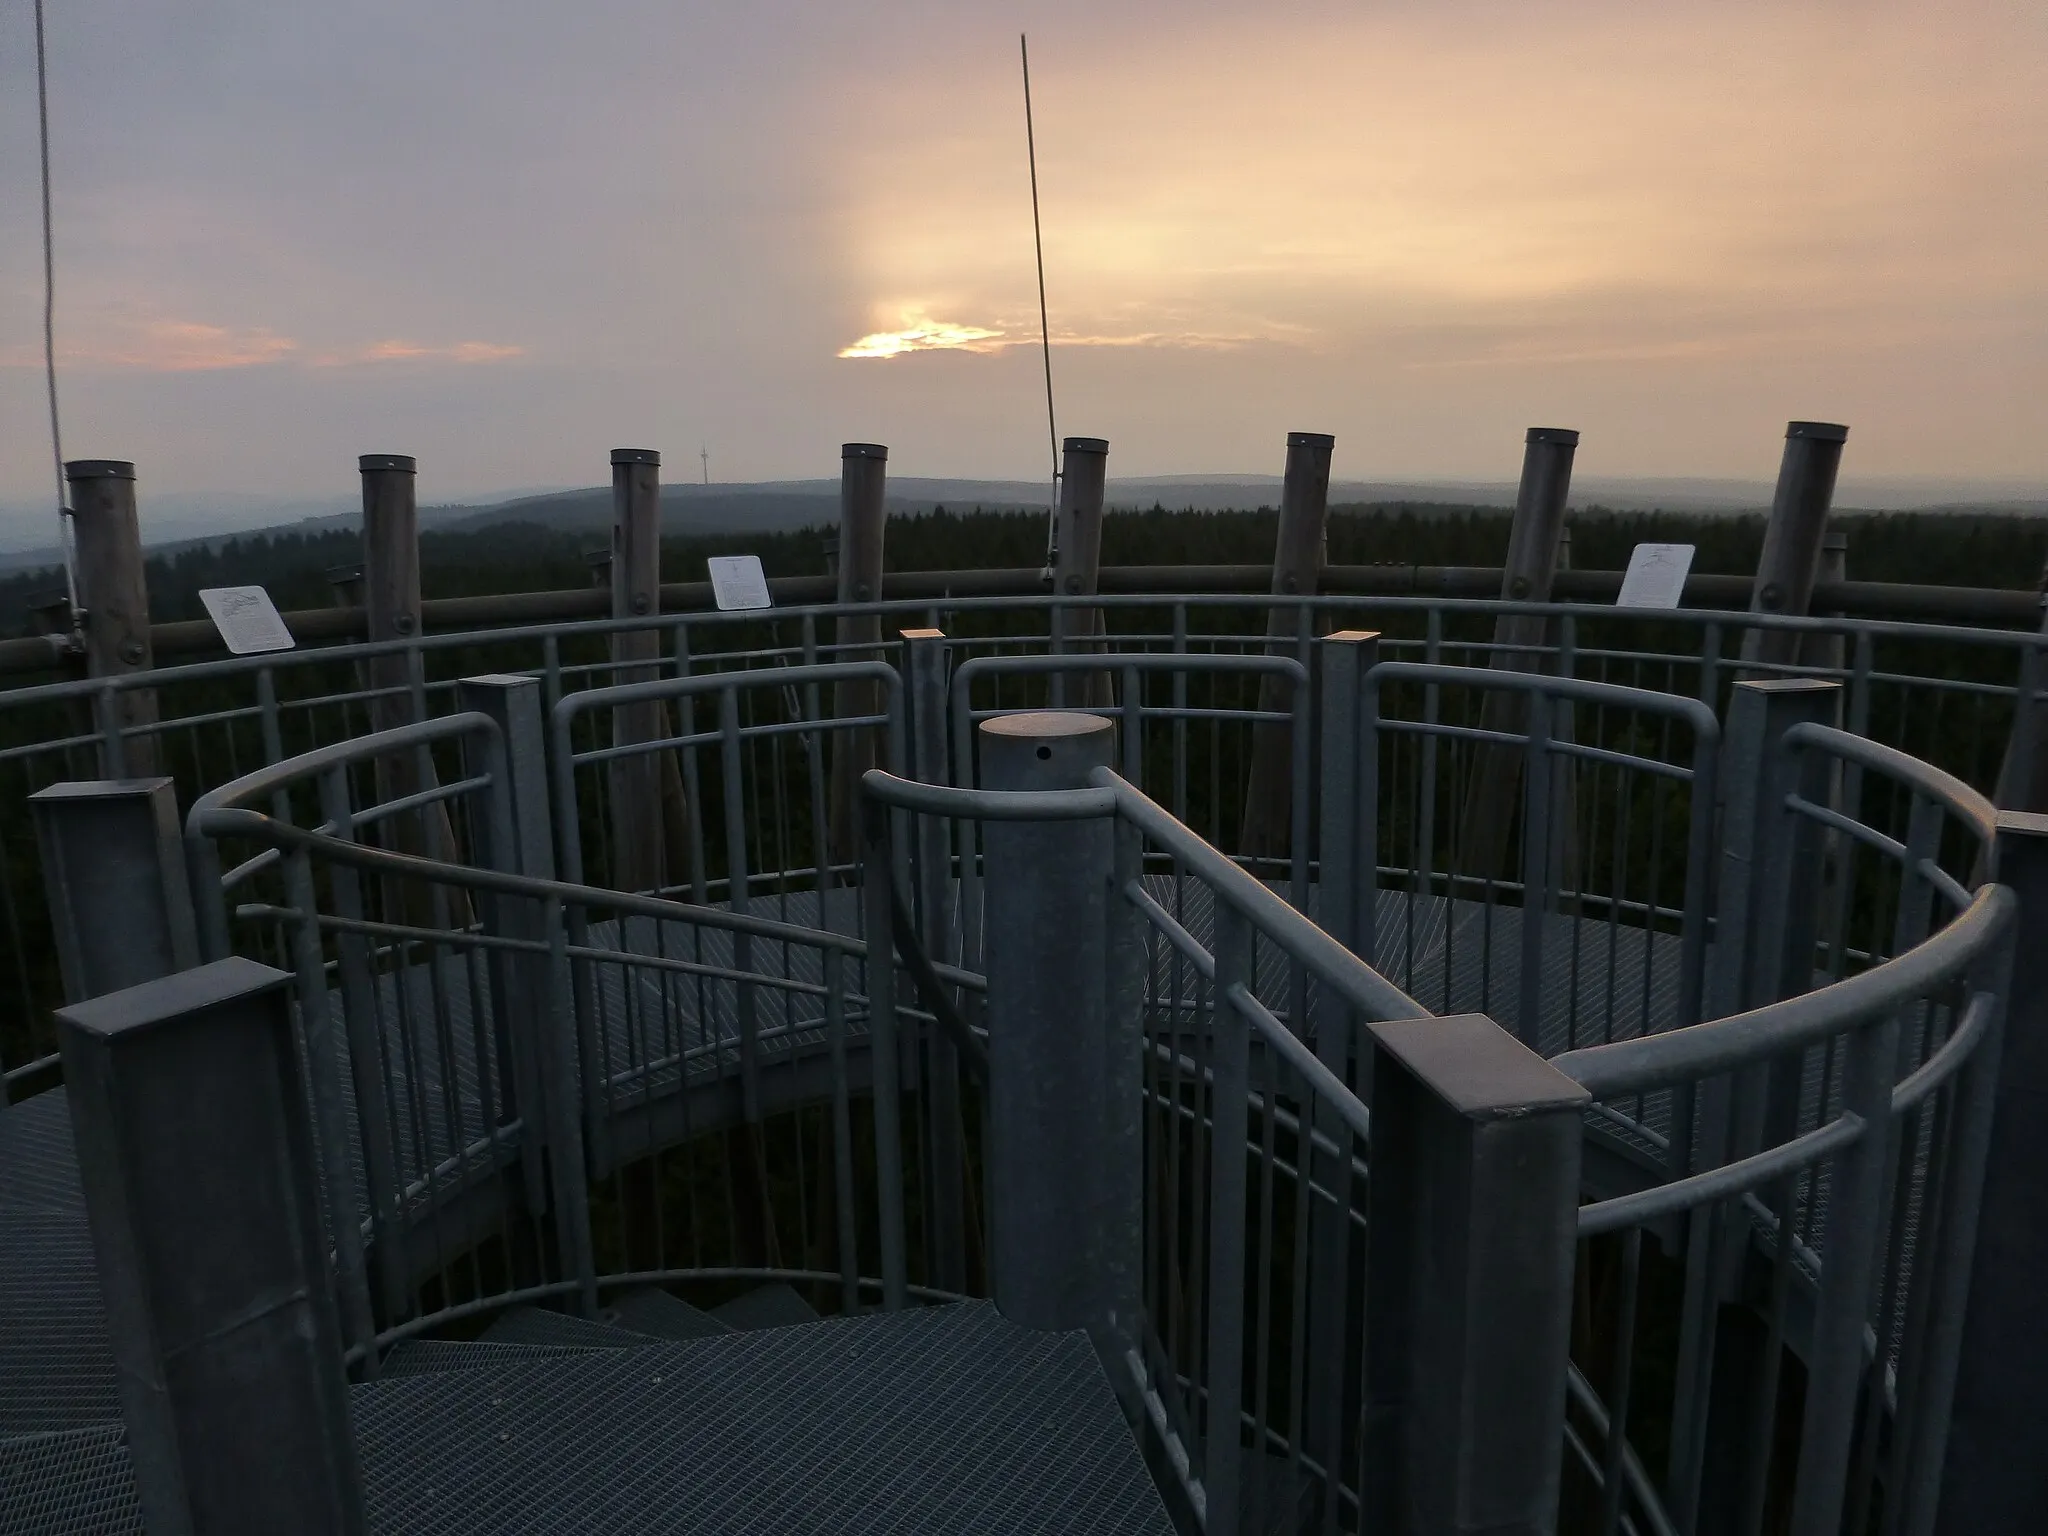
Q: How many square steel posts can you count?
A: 8